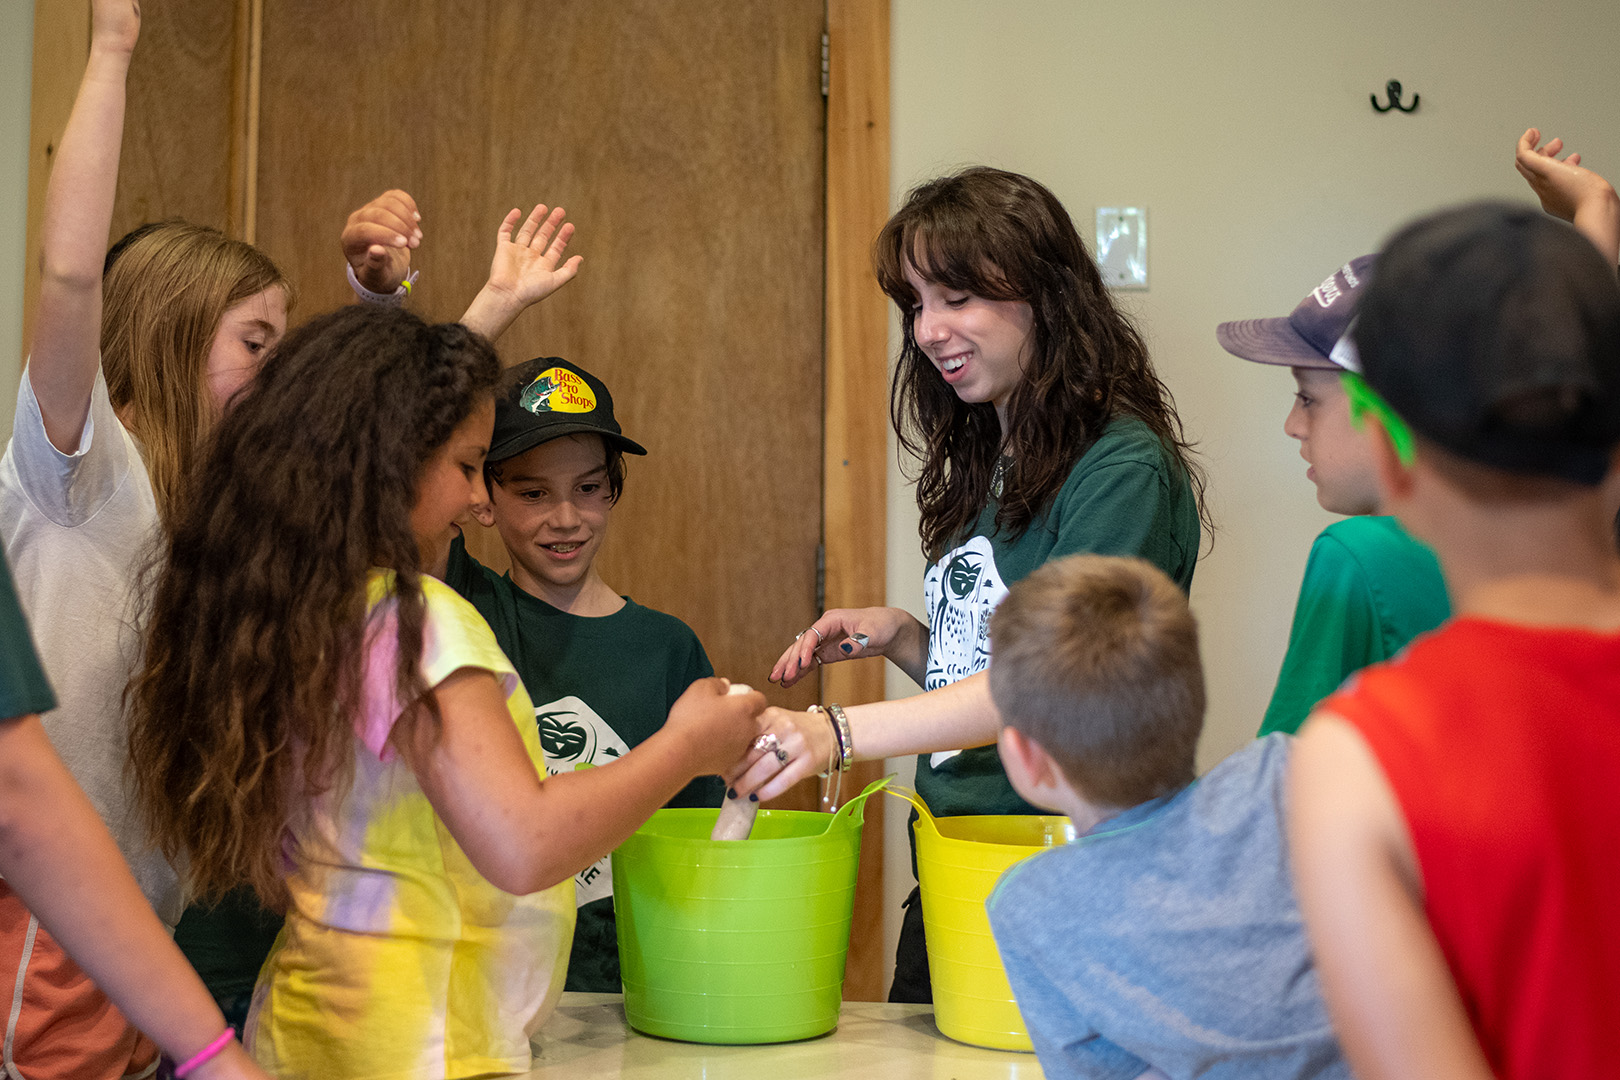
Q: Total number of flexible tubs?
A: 2